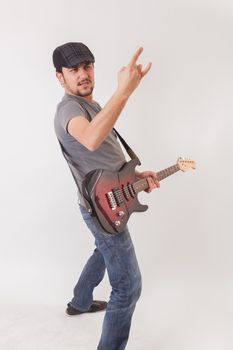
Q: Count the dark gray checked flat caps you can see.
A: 1